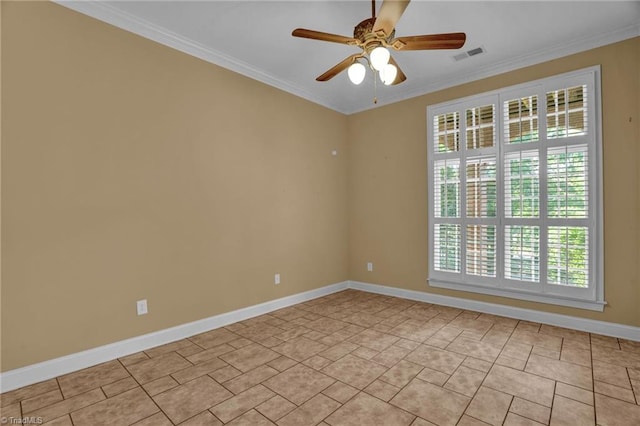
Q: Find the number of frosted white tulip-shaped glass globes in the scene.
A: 3